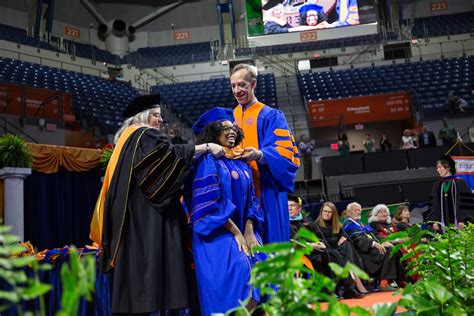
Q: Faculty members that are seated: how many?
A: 5